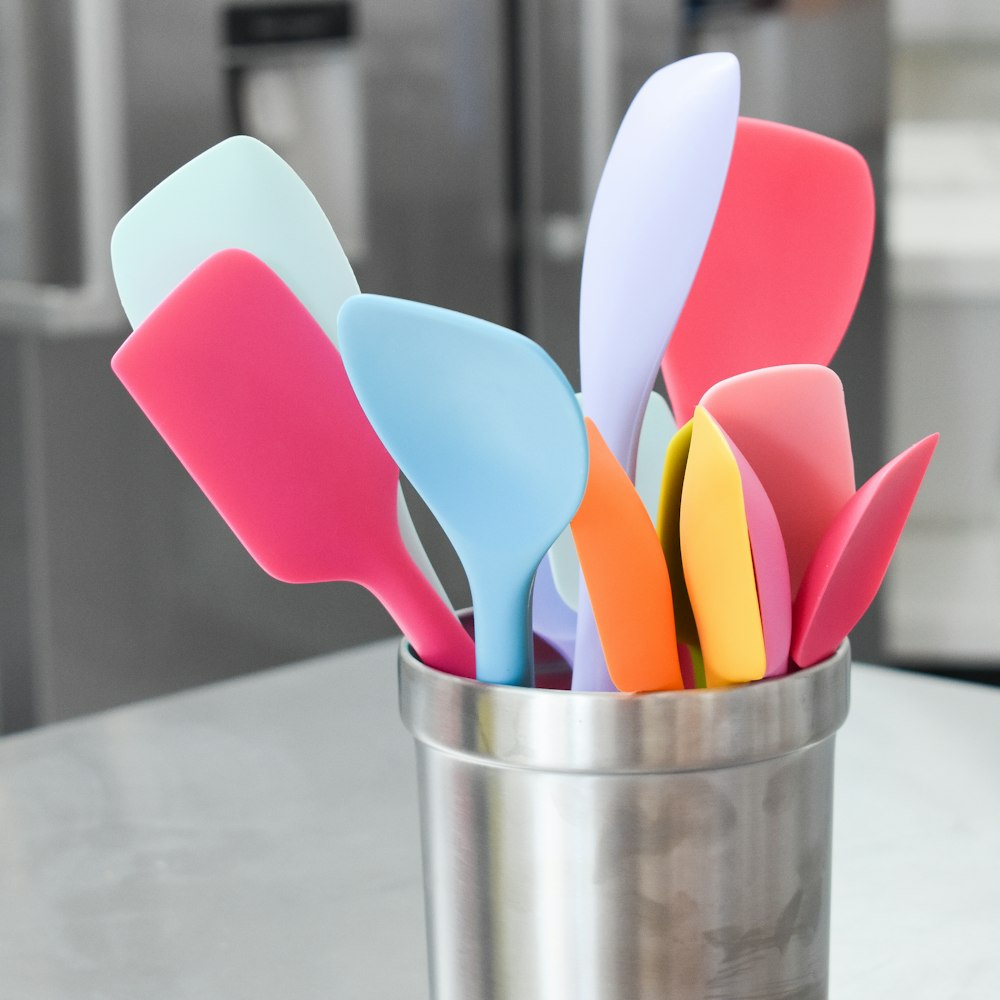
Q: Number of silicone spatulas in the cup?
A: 13